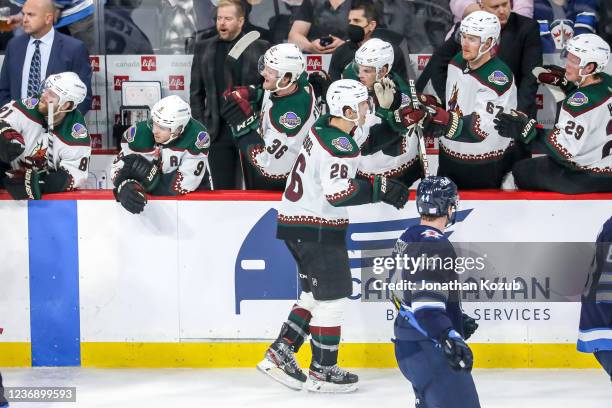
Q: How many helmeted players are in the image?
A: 8